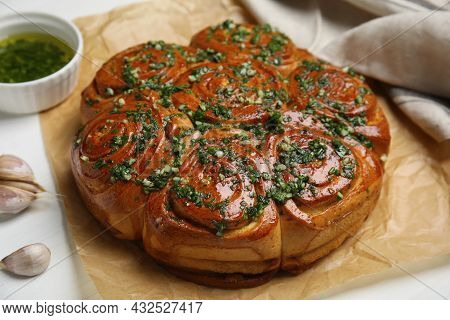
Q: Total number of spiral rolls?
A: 7